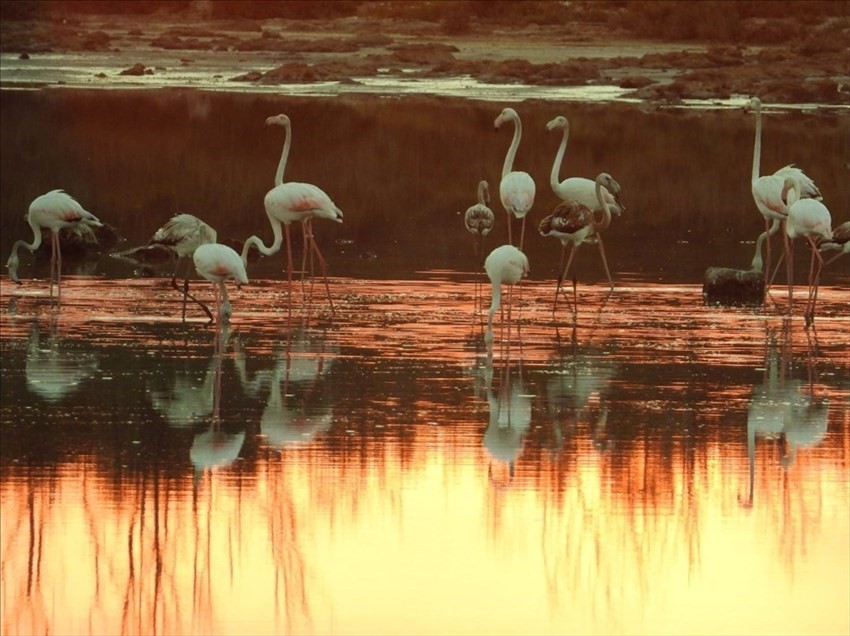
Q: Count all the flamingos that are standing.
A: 14